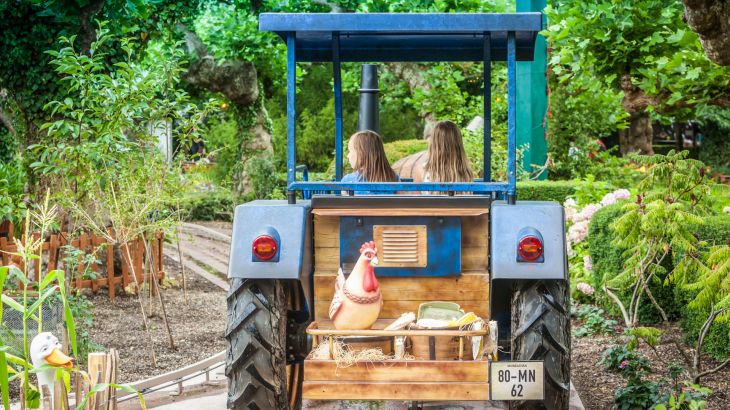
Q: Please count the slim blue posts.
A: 4